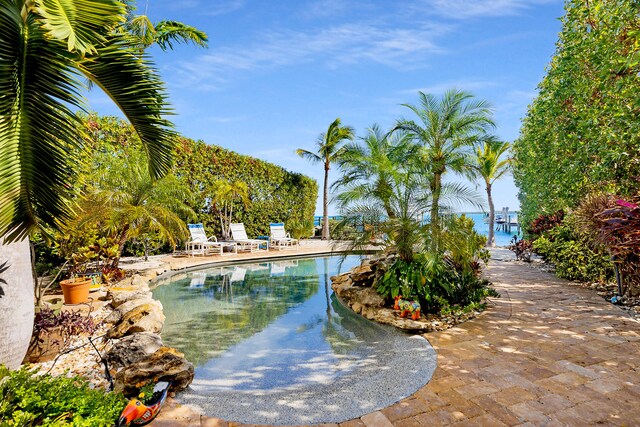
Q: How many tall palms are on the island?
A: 2